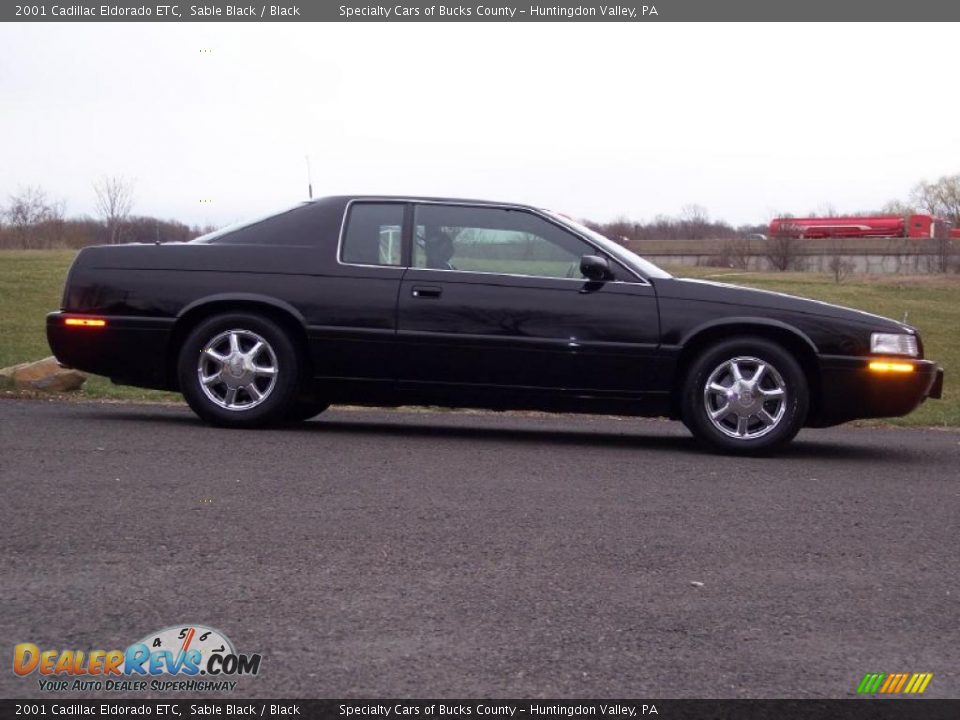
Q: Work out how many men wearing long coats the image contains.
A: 0